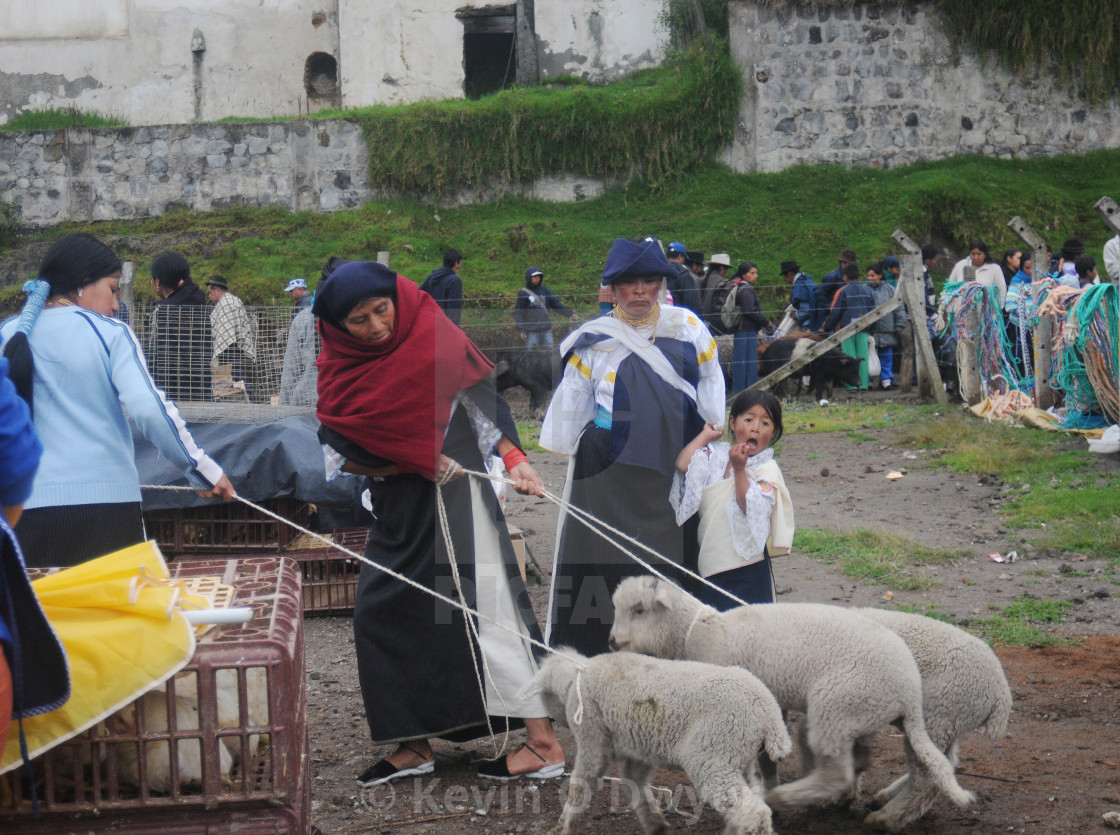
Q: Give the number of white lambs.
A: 3